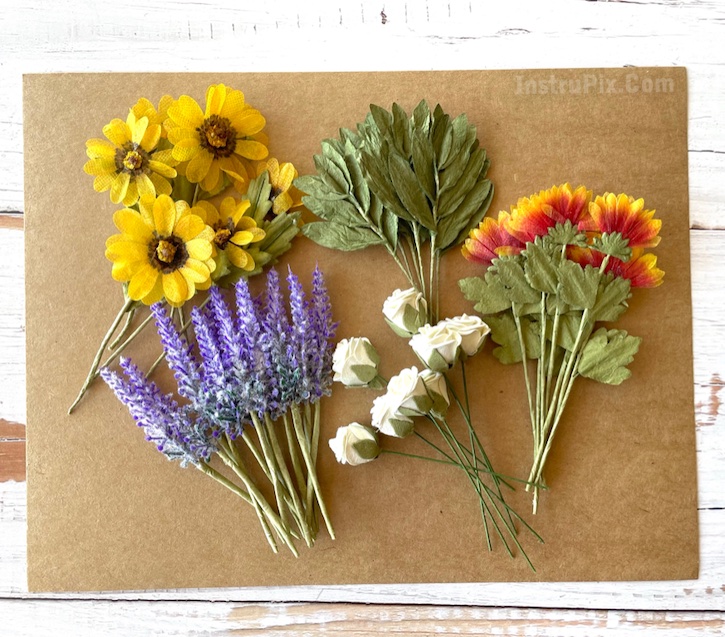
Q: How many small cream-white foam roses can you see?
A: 8